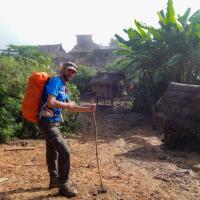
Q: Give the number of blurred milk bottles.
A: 0